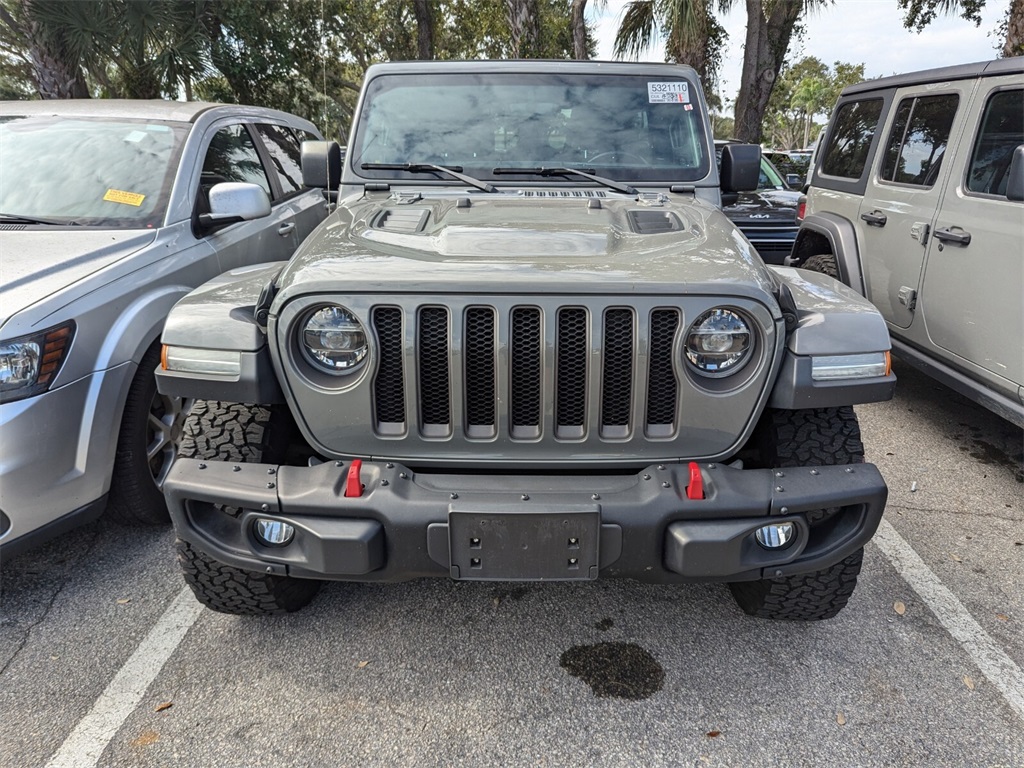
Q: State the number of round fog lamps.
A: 2